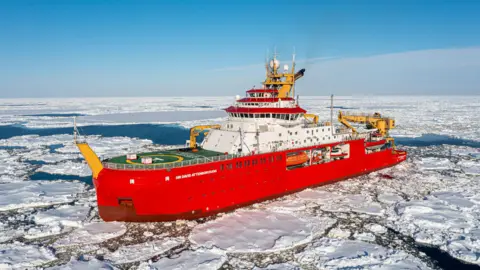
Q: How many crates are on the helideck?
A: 2